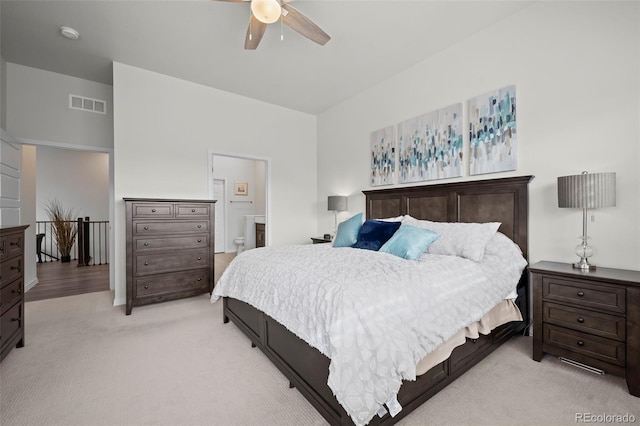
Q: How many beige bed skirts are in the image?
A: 1